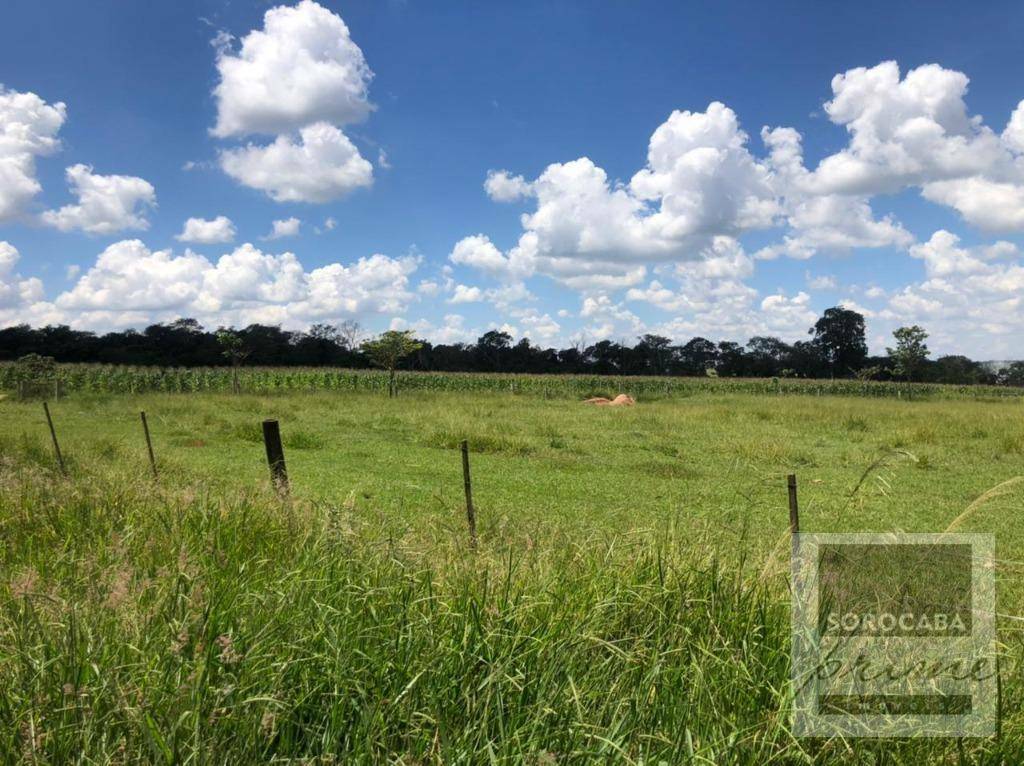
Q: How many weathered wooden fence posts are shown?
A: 5